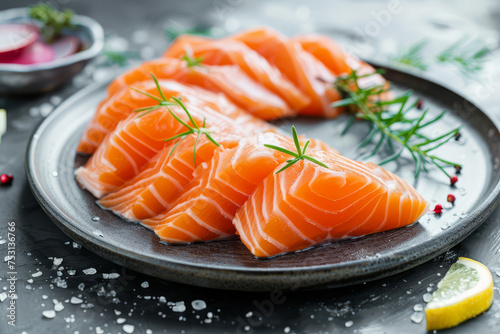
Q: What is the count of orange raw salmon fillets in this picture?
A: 9